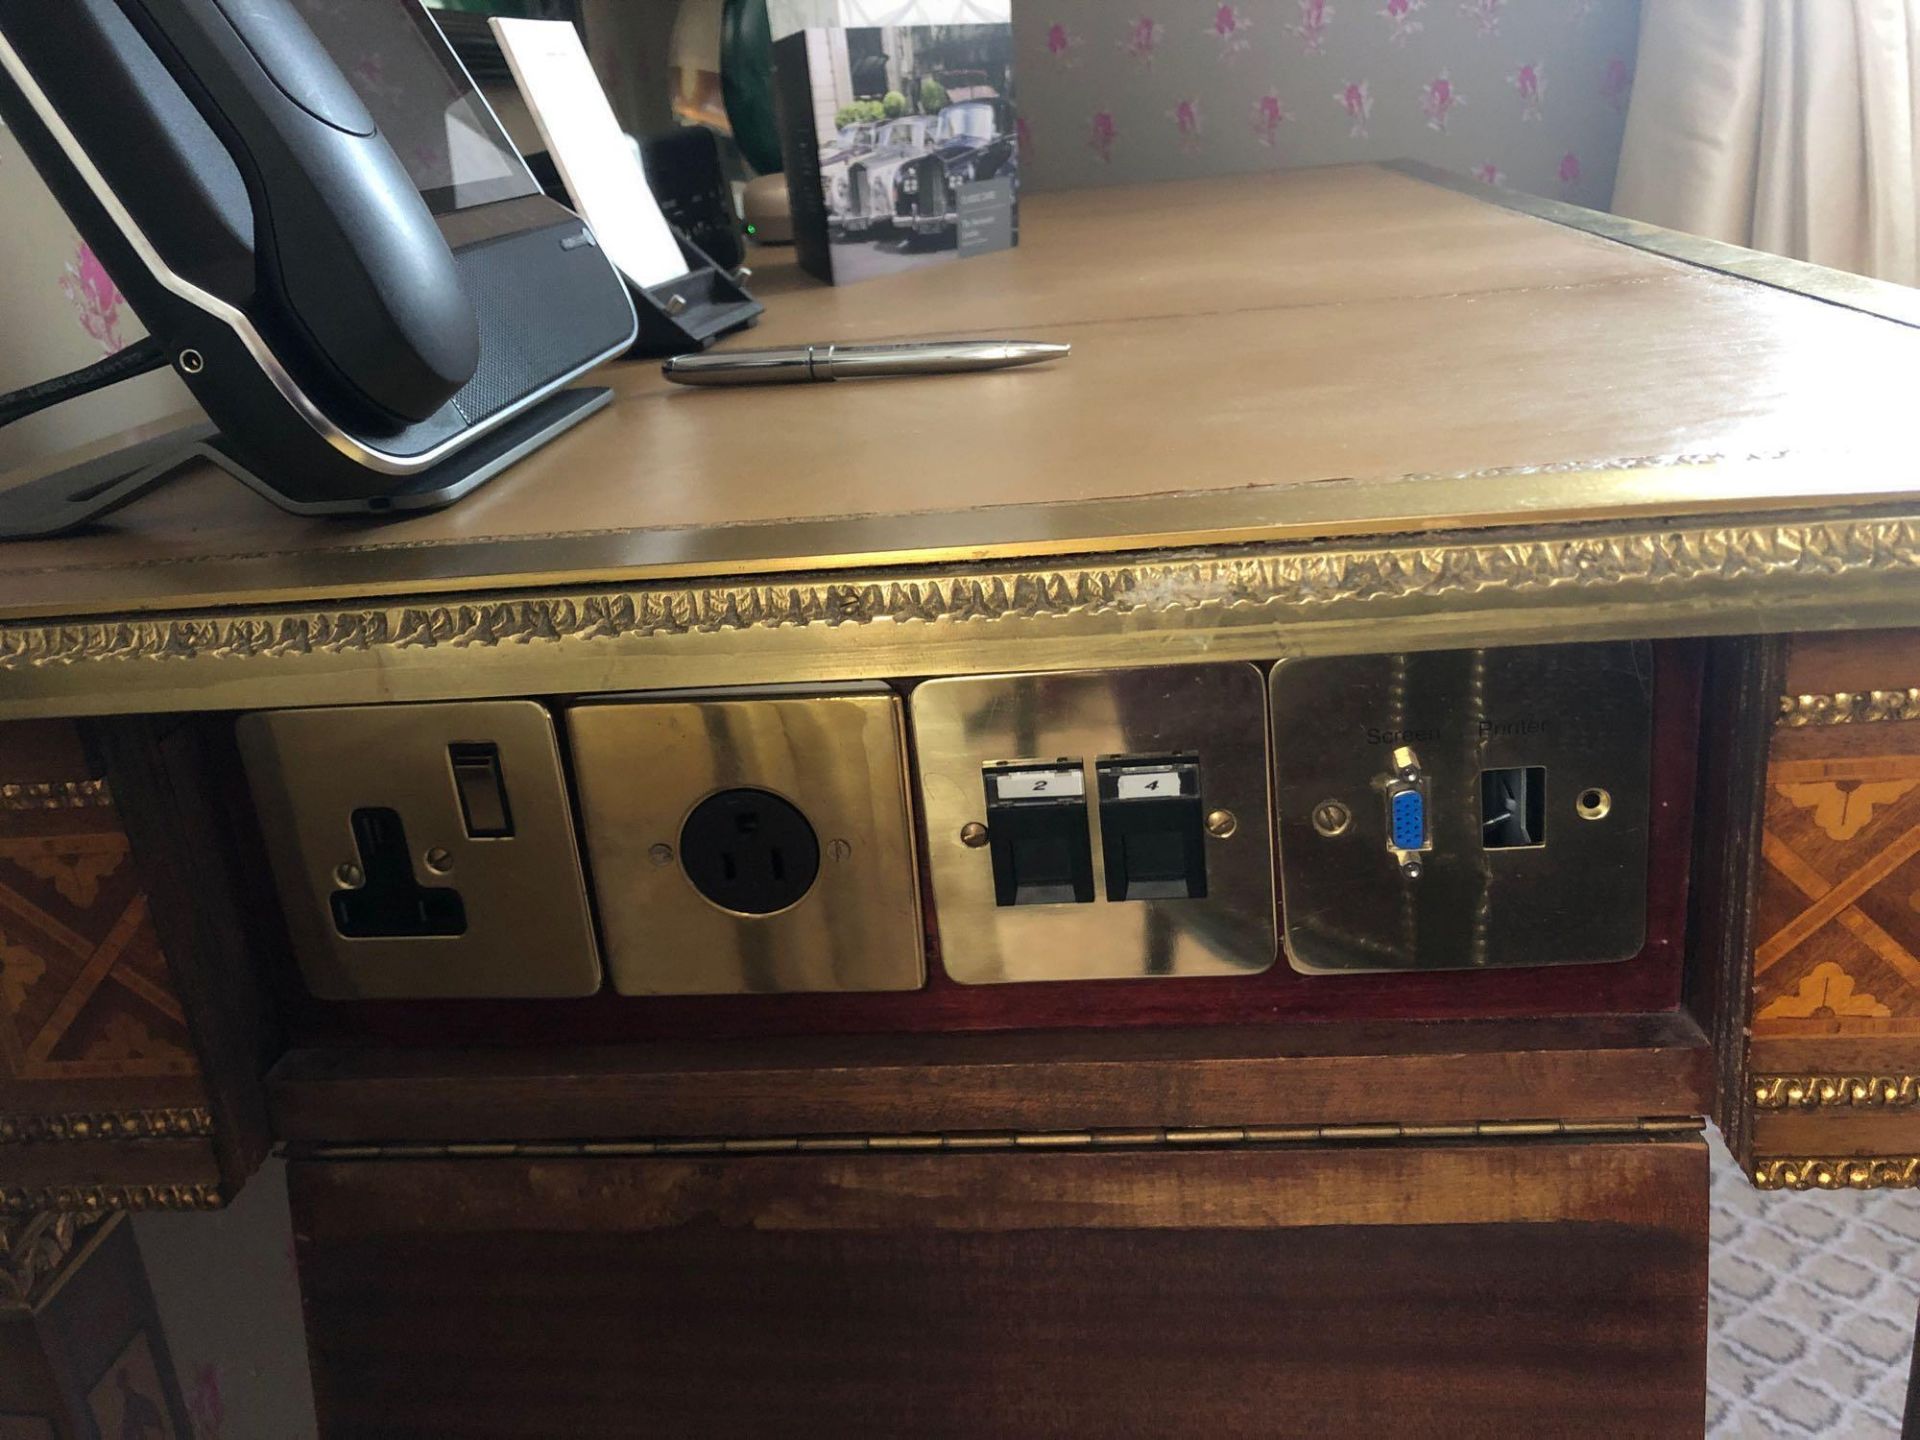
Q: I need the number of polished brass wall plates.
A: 4